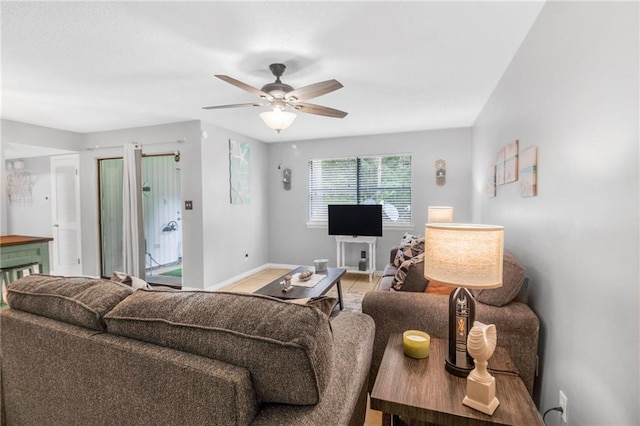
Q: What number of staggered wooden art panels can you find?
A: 4